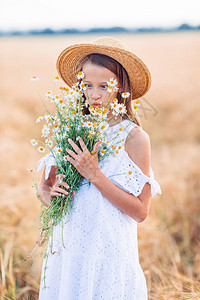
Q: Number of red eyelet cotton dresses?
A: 0